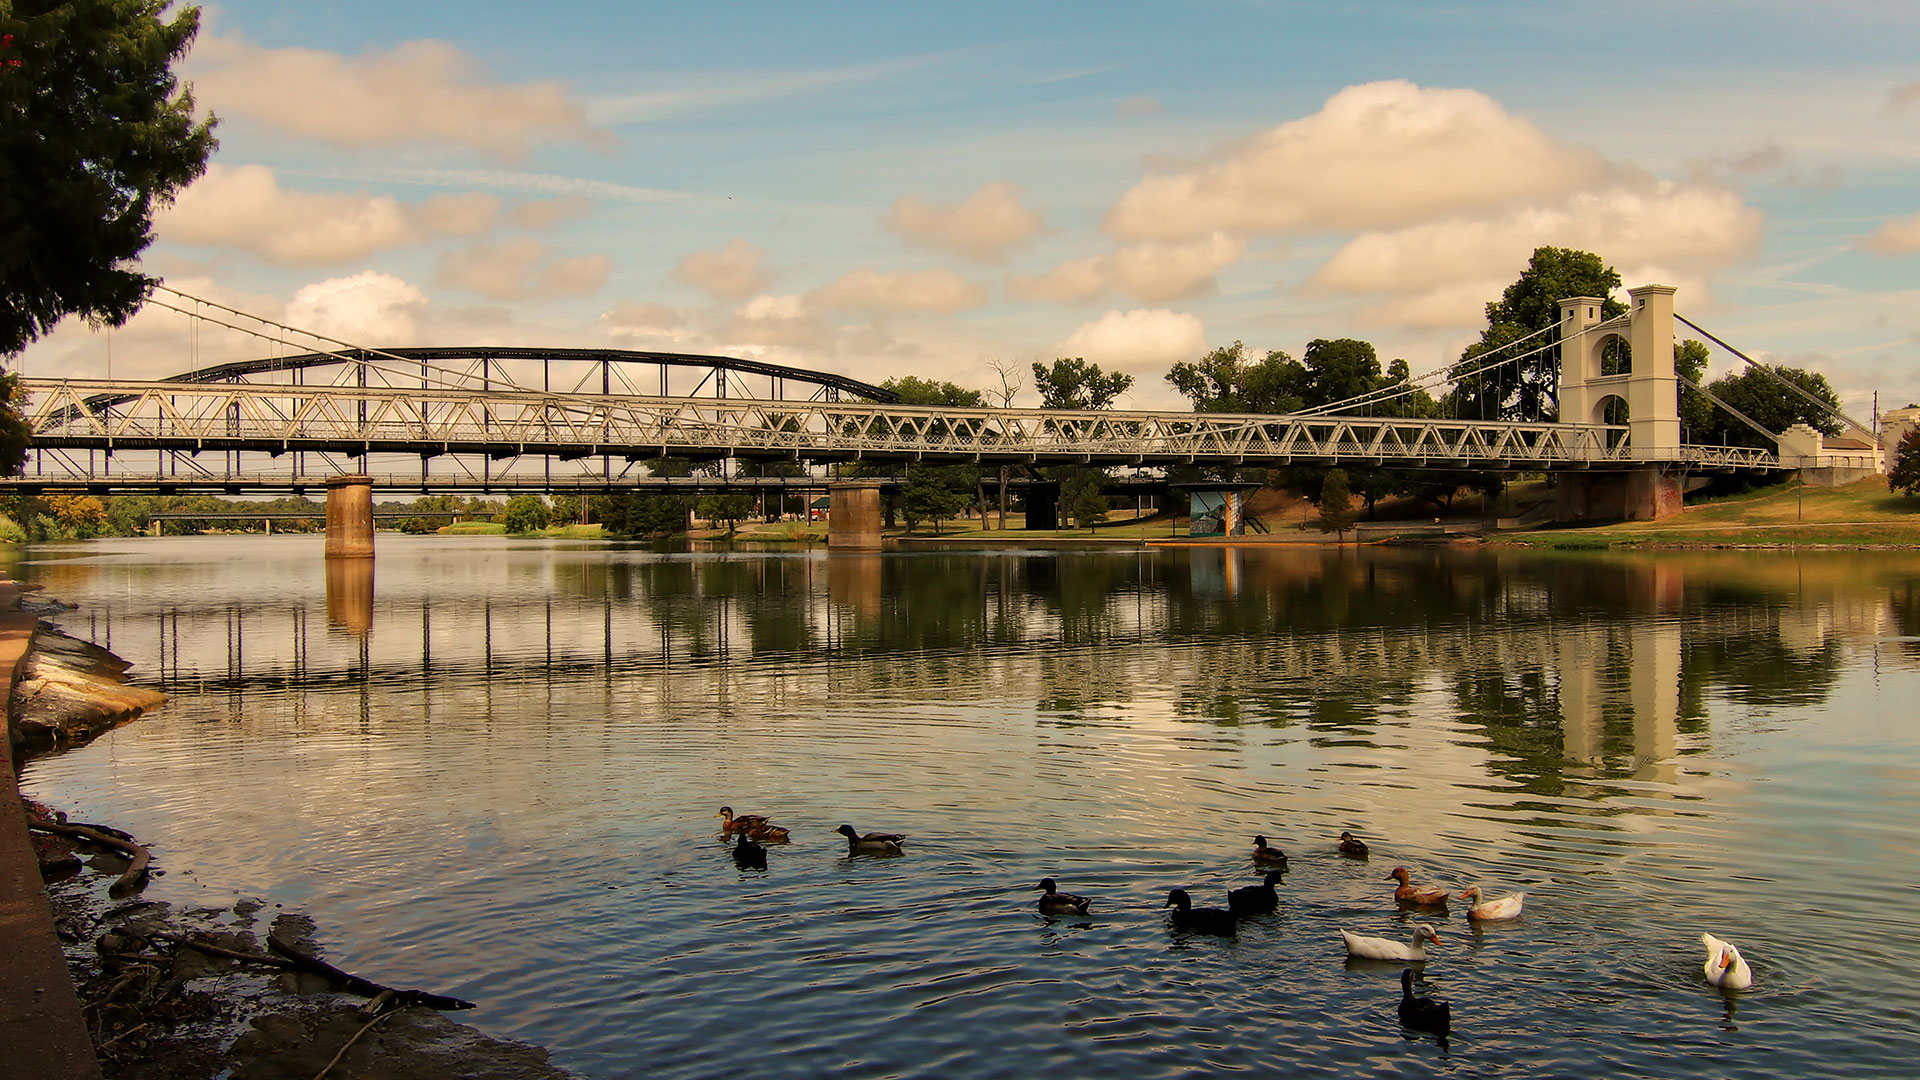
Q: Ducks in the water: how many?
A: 14